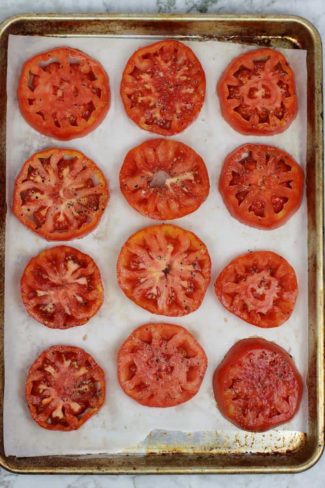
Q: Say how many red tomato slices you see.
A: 12